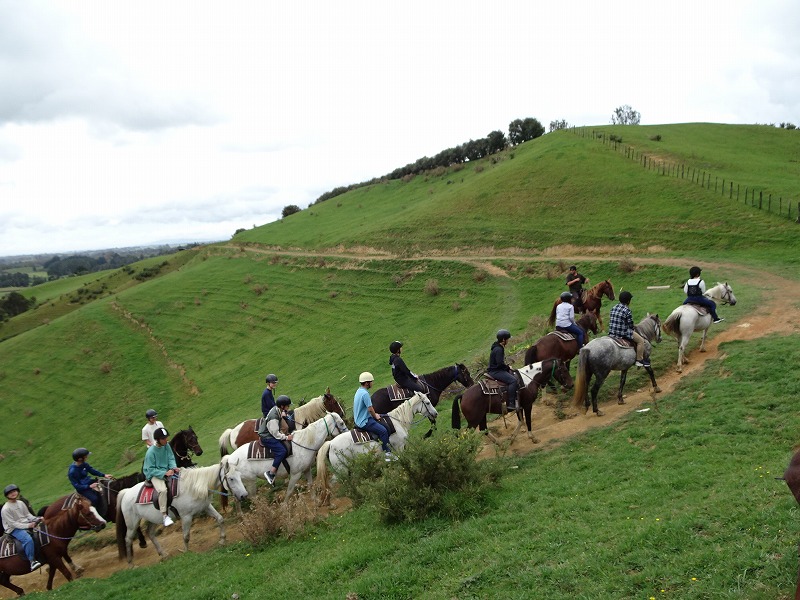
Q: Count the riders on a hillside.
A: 13